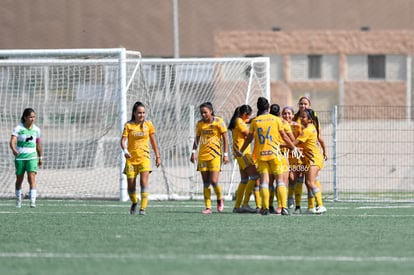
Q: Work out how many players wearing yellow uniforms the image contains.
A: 8